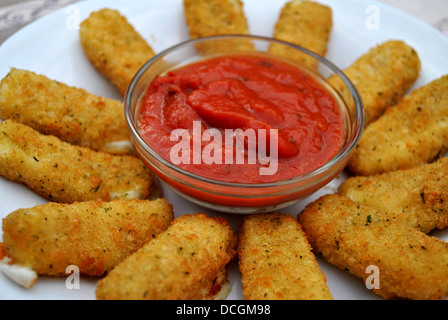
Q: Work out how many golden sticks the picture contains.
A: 12